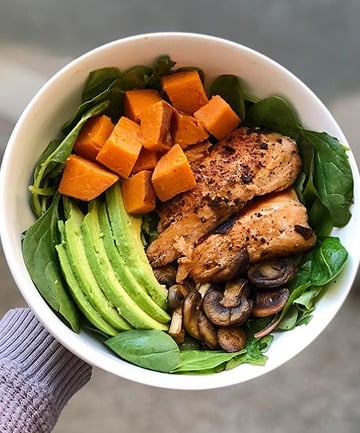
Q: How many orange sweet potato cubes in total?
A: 11